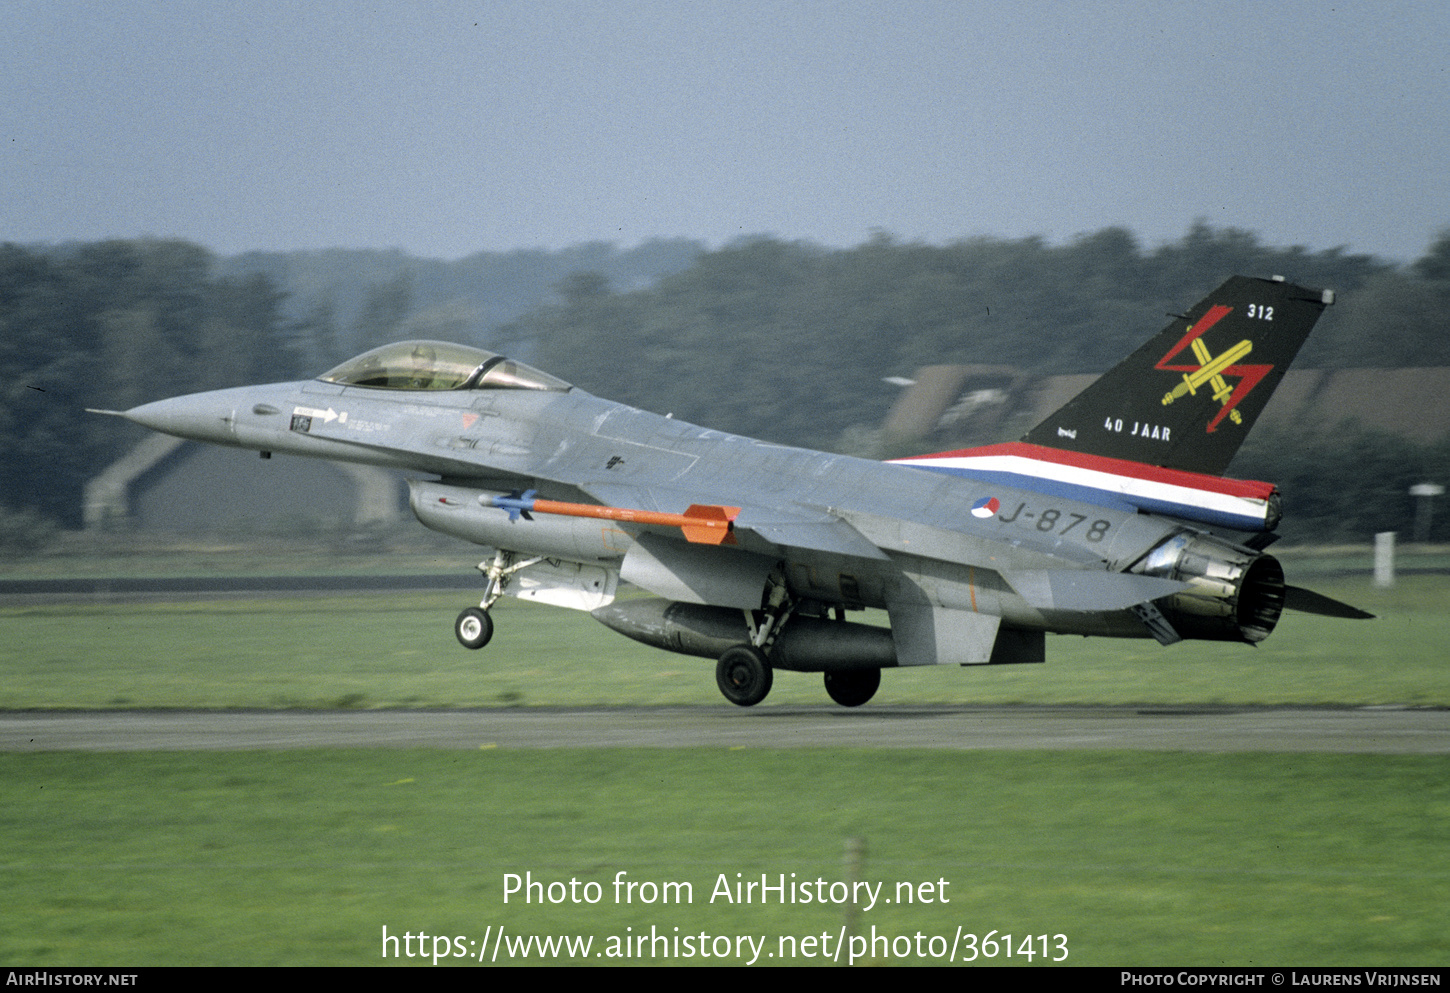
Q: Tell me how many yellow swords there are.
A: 2